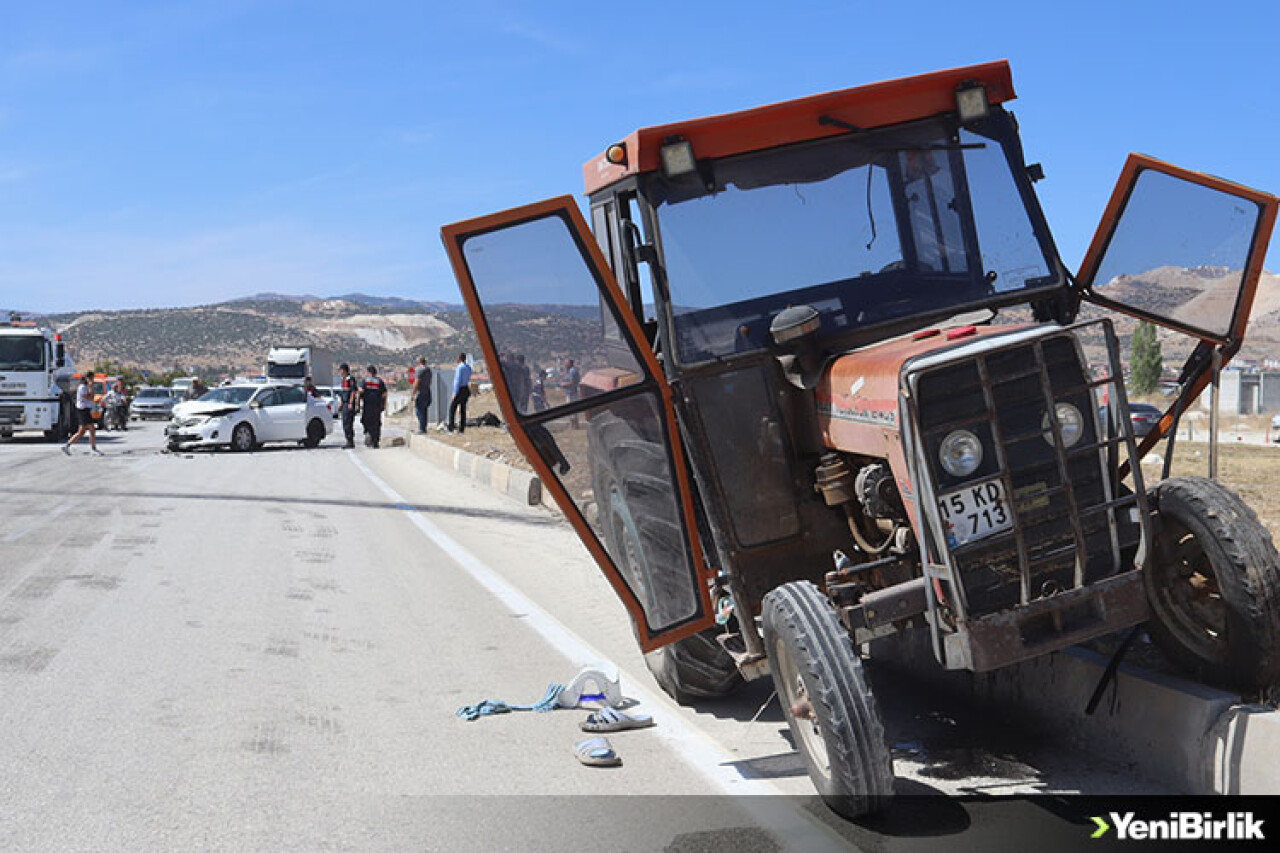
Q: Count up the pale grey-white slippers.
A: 2